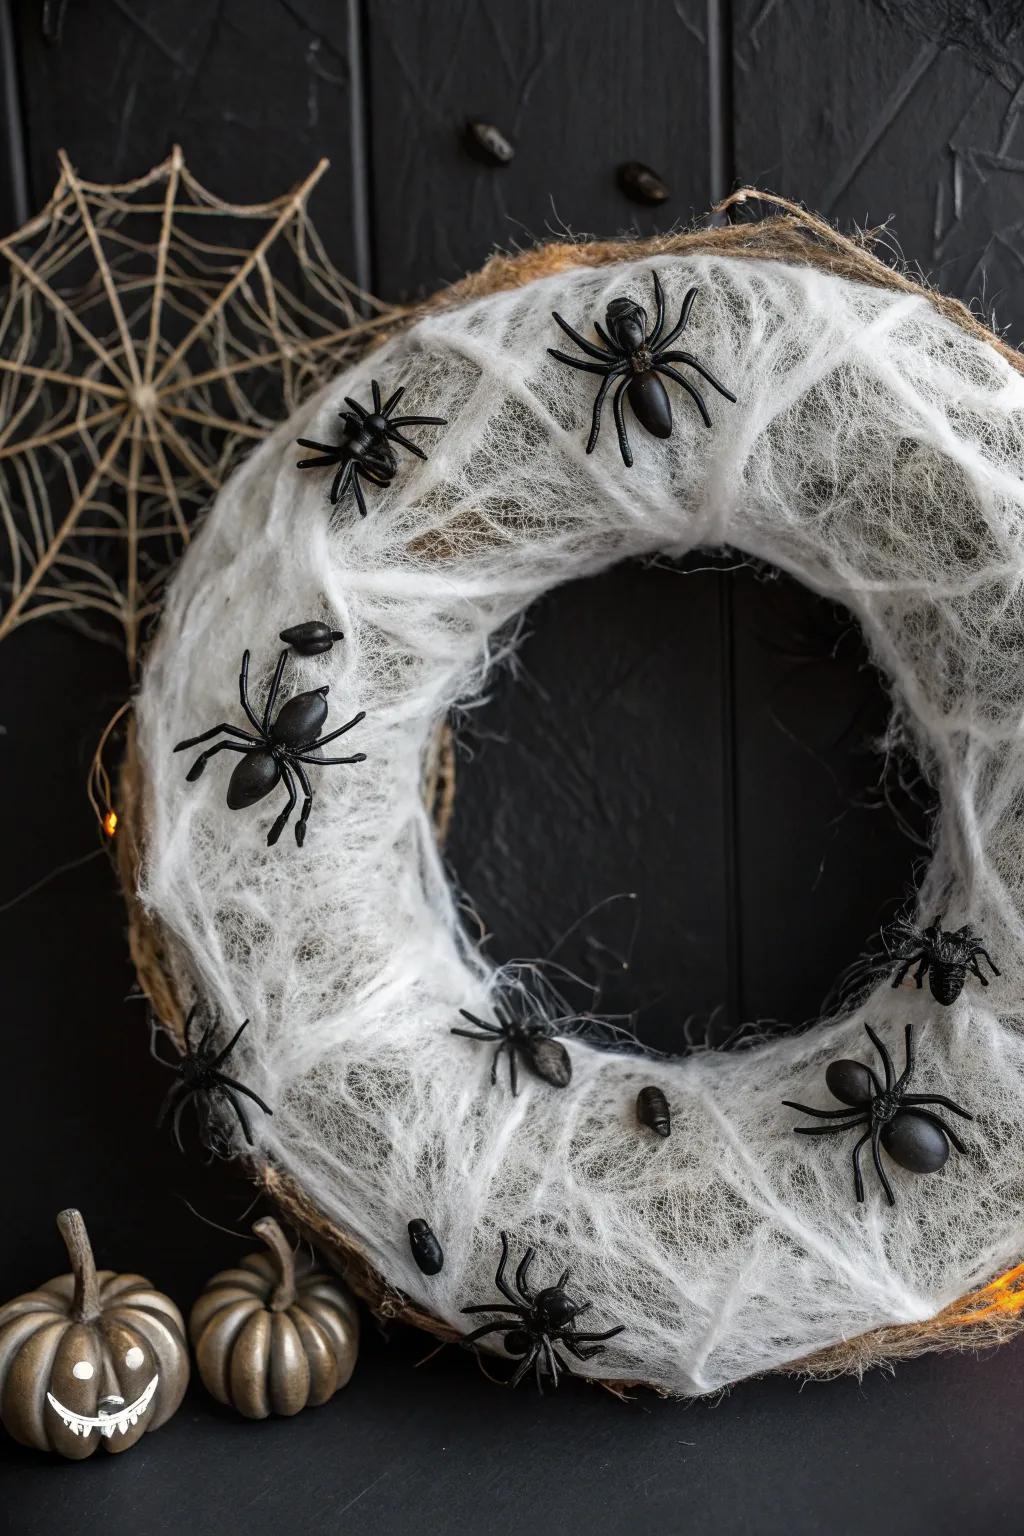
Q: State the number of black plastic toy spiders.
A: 8